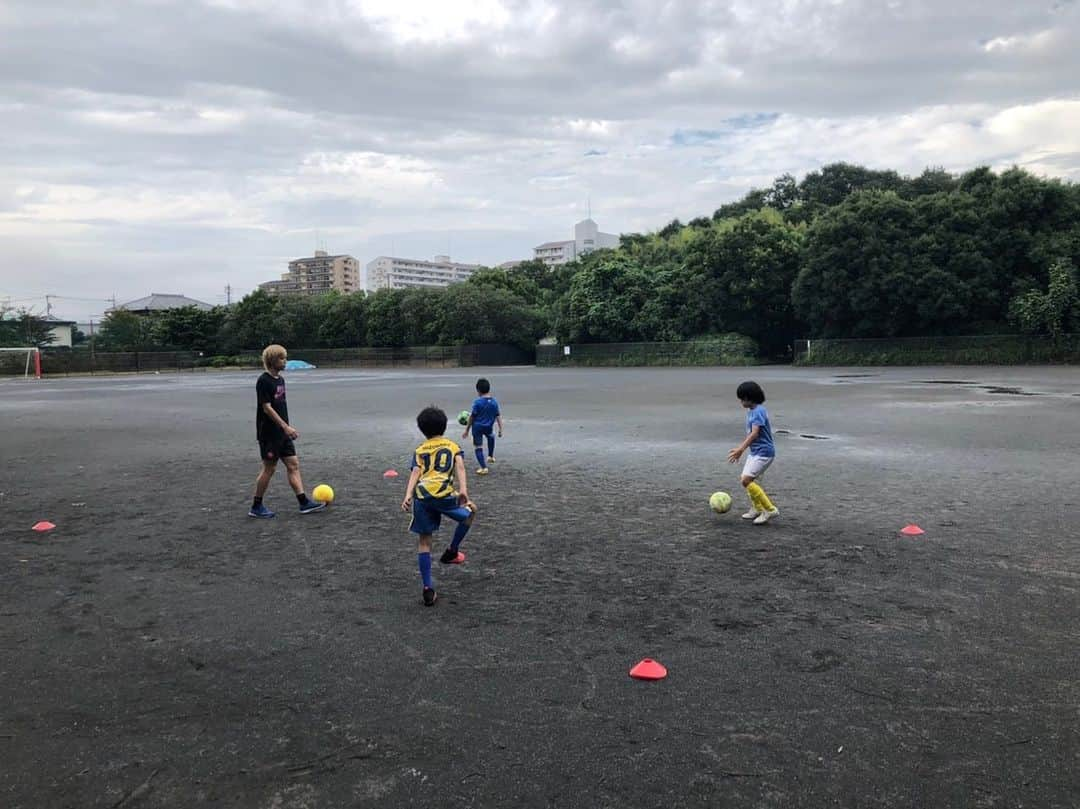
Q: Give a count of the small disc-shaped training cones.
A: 4